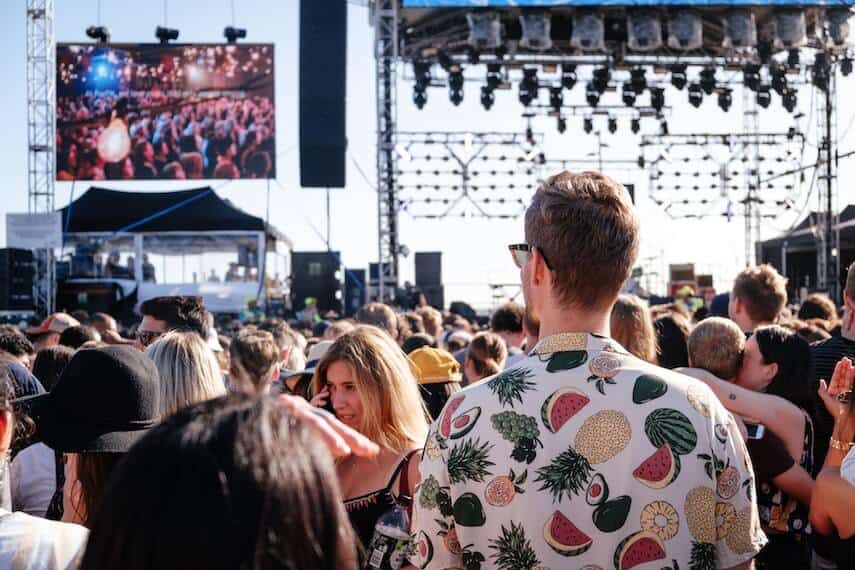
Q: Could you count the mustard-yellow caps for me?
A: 1